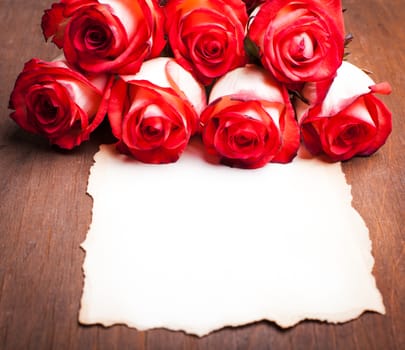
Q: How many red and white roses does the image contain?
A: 7